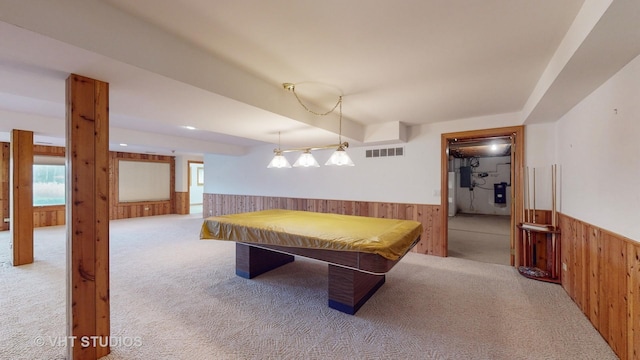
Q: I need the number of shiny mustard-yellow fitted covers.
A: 1